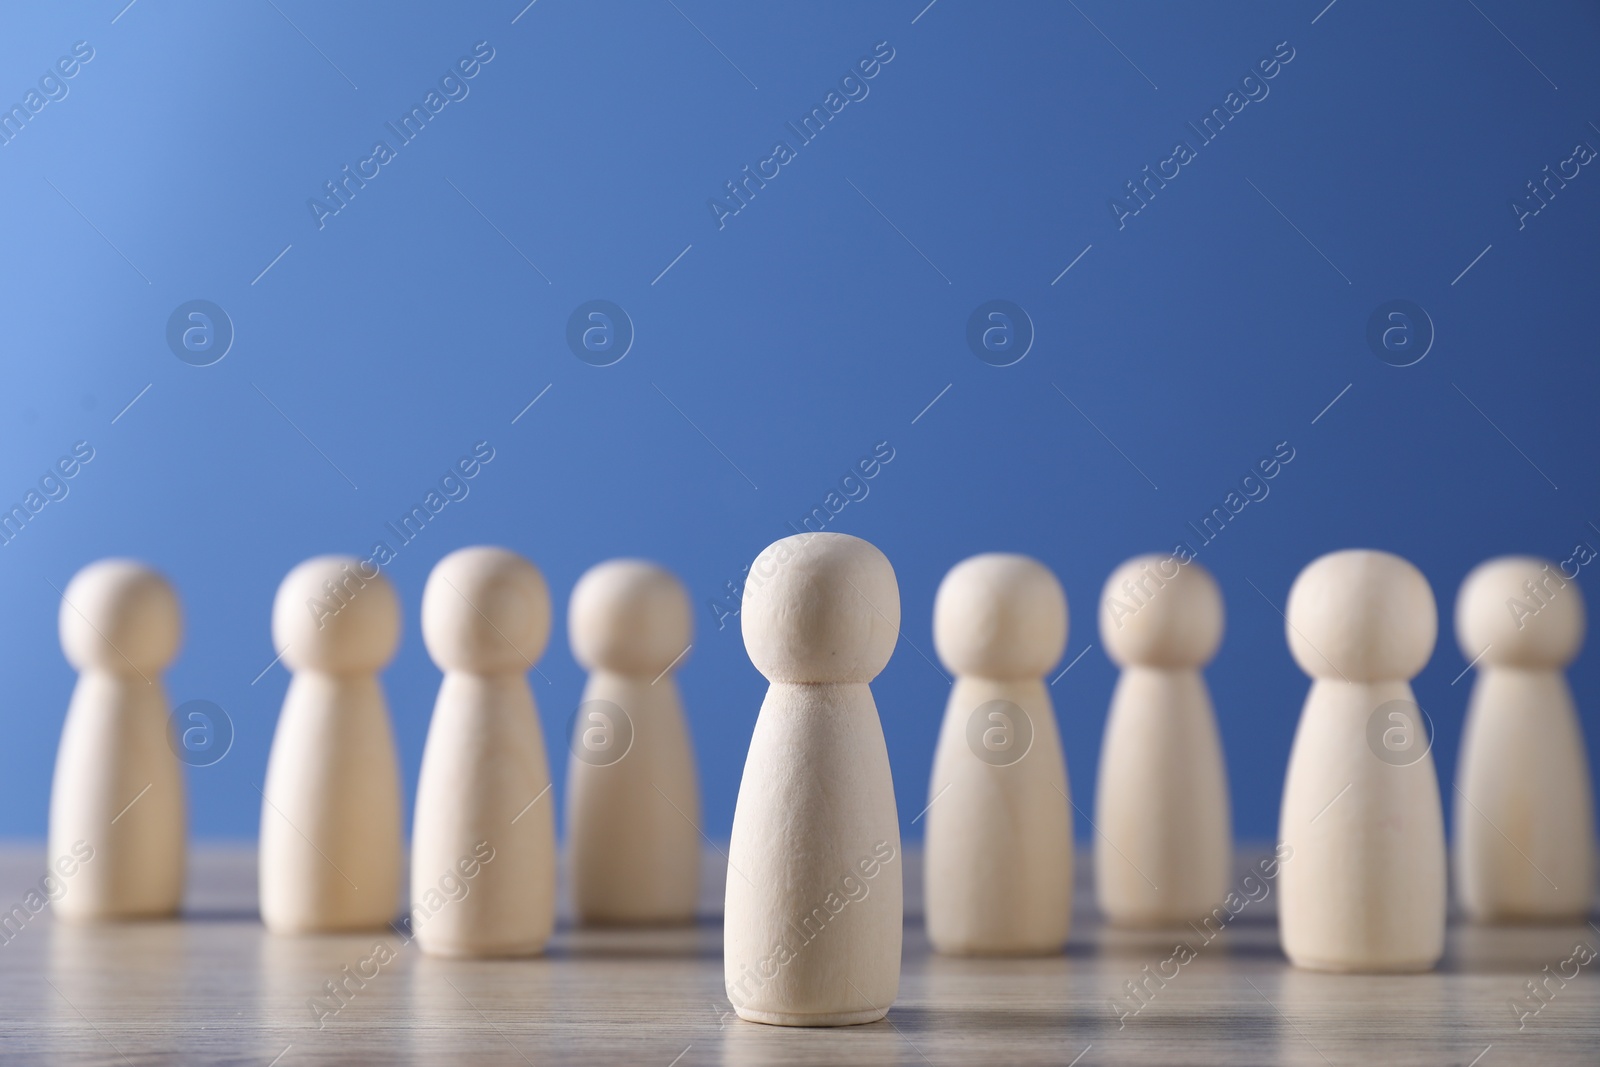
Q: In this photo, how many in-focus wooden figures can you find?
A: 1